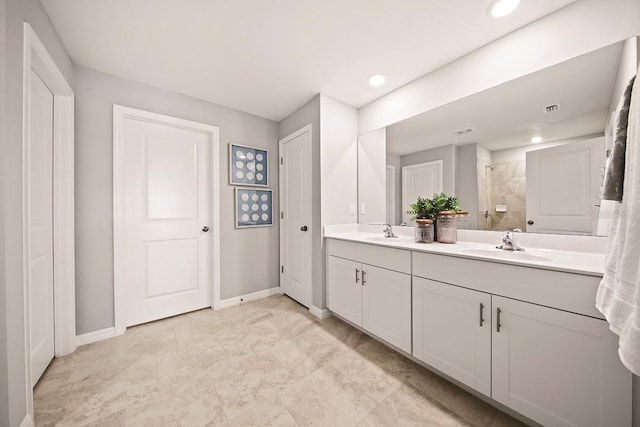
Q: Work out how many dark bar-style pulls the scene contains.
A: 4